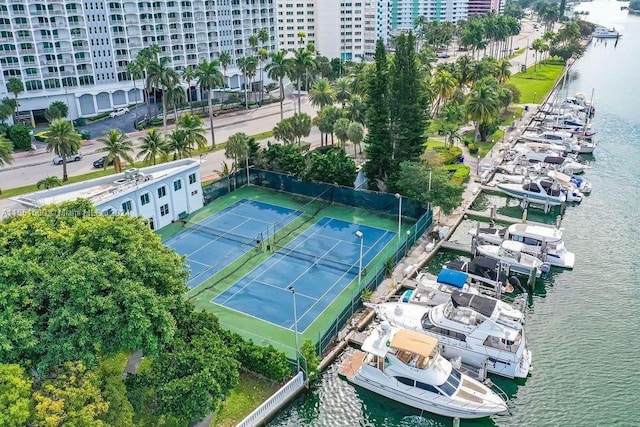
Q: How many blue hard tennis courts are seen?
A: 2